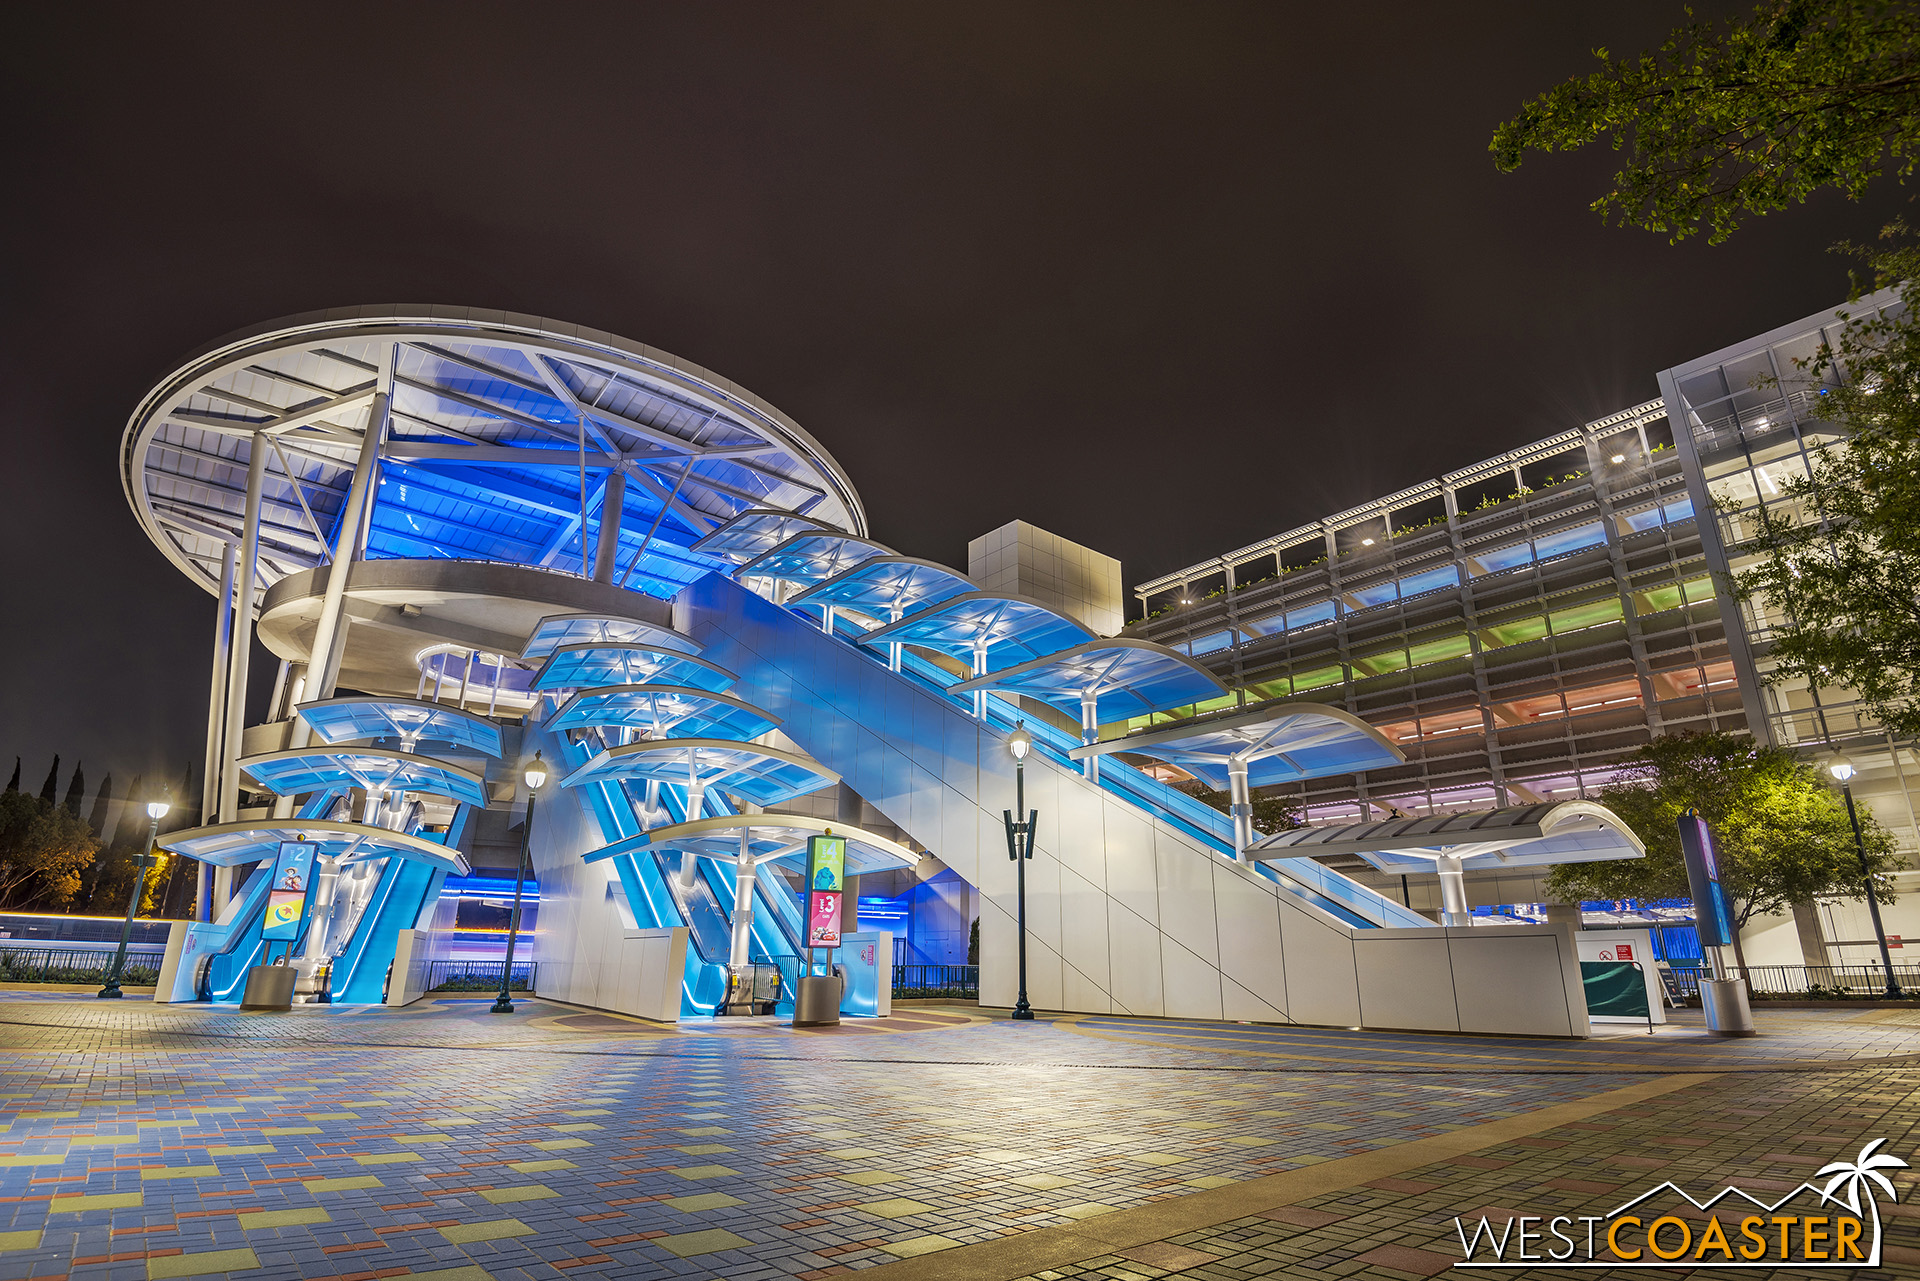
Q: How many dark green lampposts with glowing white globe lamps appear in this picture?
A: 4